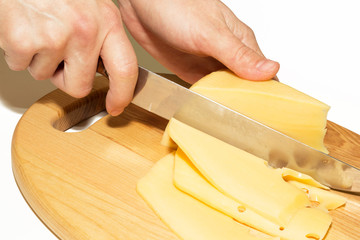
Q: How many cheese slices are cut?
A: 3